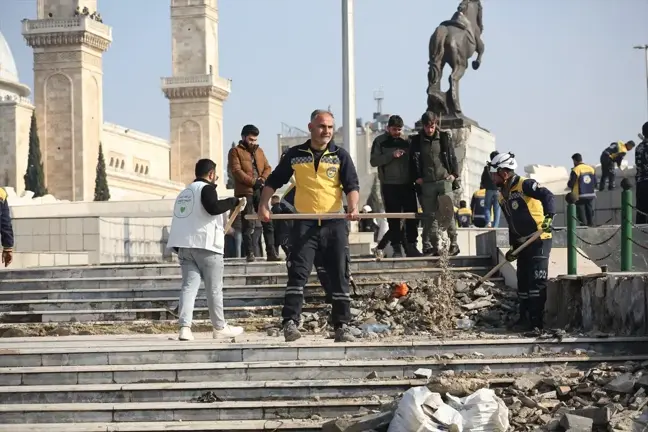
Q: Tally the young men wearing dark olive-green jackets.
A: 2